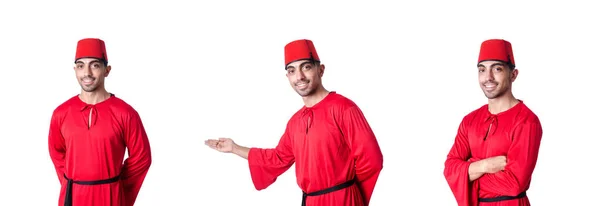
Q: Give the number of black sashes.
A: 3